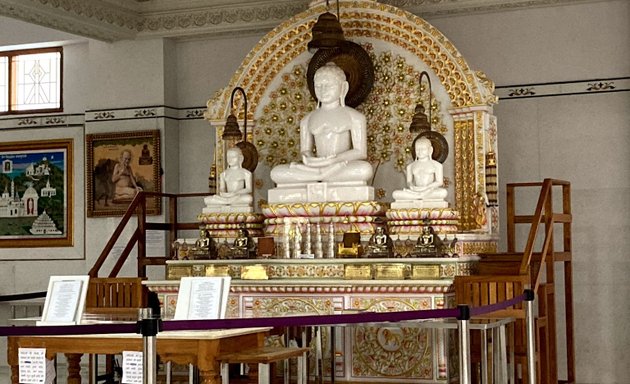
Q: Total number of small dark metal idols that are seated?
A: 4